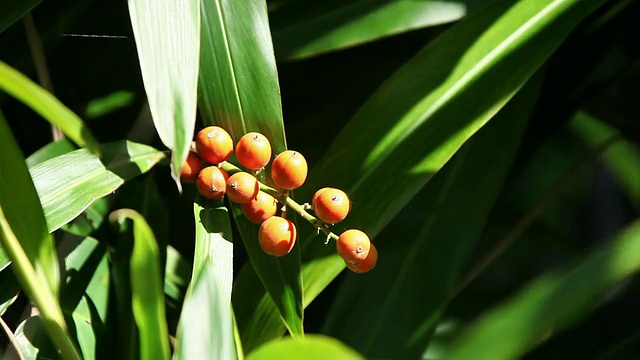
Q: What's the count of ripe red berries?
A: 11